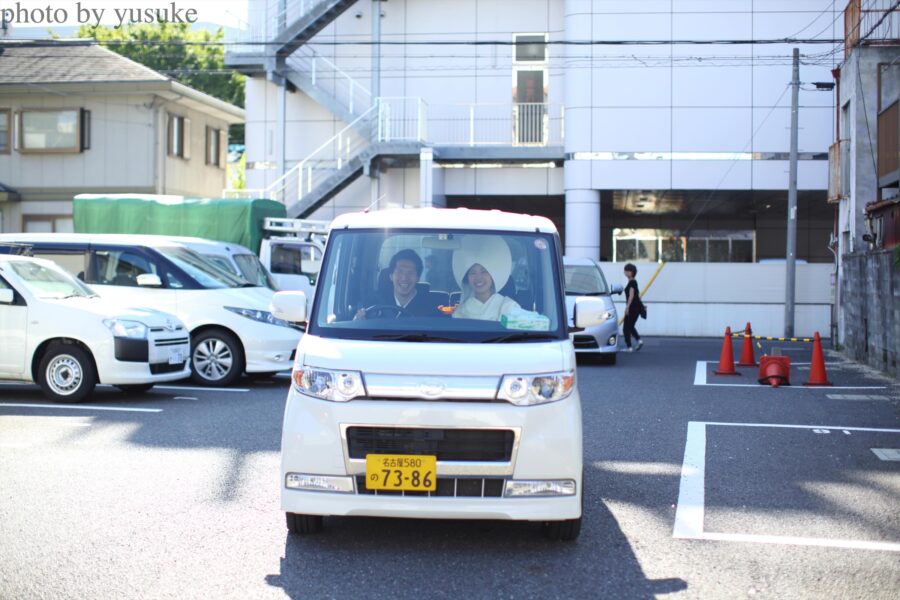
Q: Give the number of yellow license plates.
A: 1